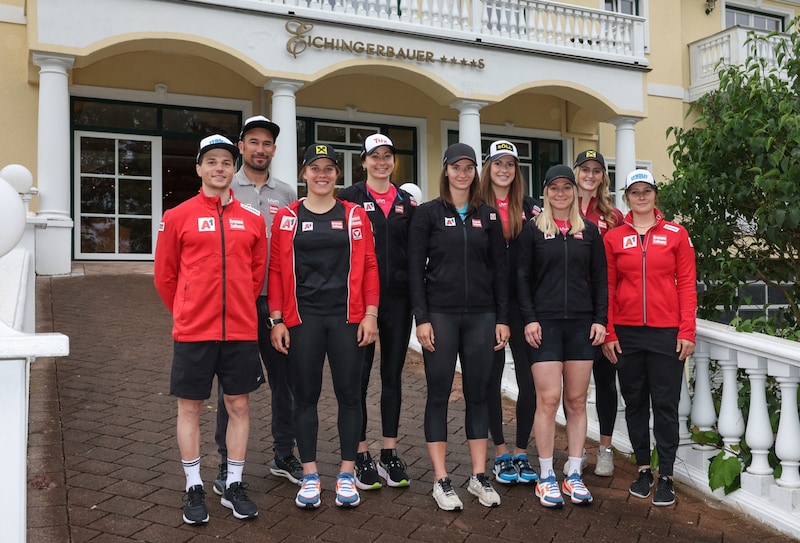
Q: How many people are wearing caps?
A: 9